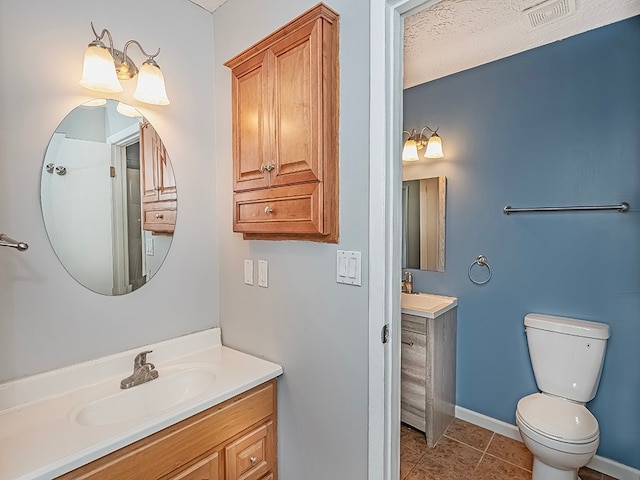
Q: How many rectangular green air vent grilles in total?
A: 0